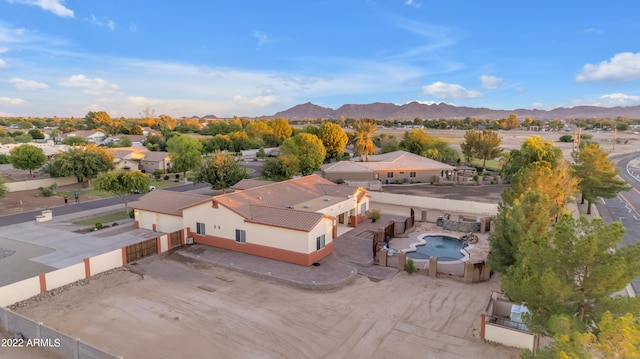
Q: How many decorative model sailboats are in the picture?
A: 0